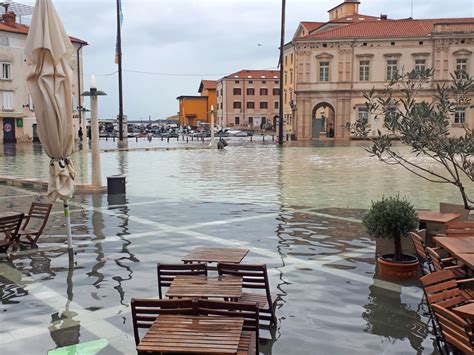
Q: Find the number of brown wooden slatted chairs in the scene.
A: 11